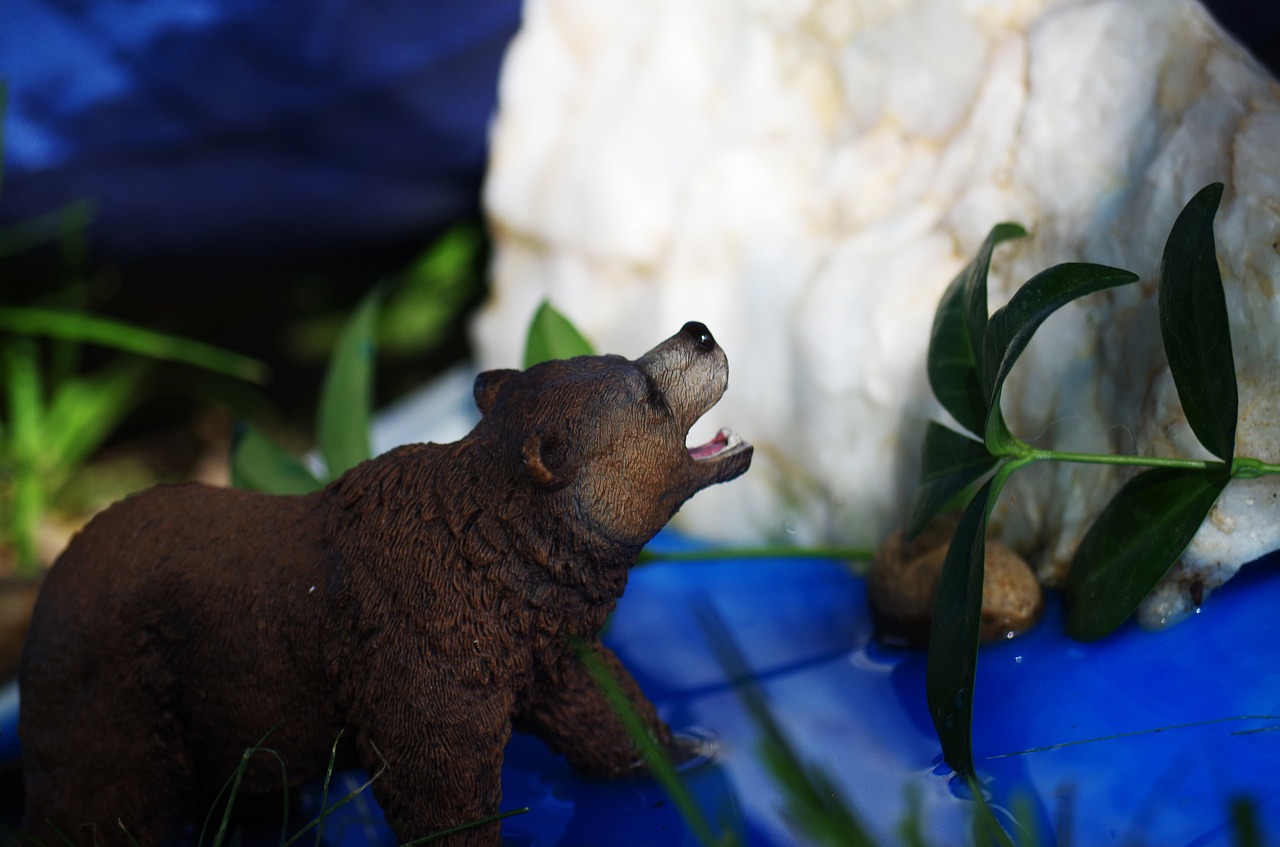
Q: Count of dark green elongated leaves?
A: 6